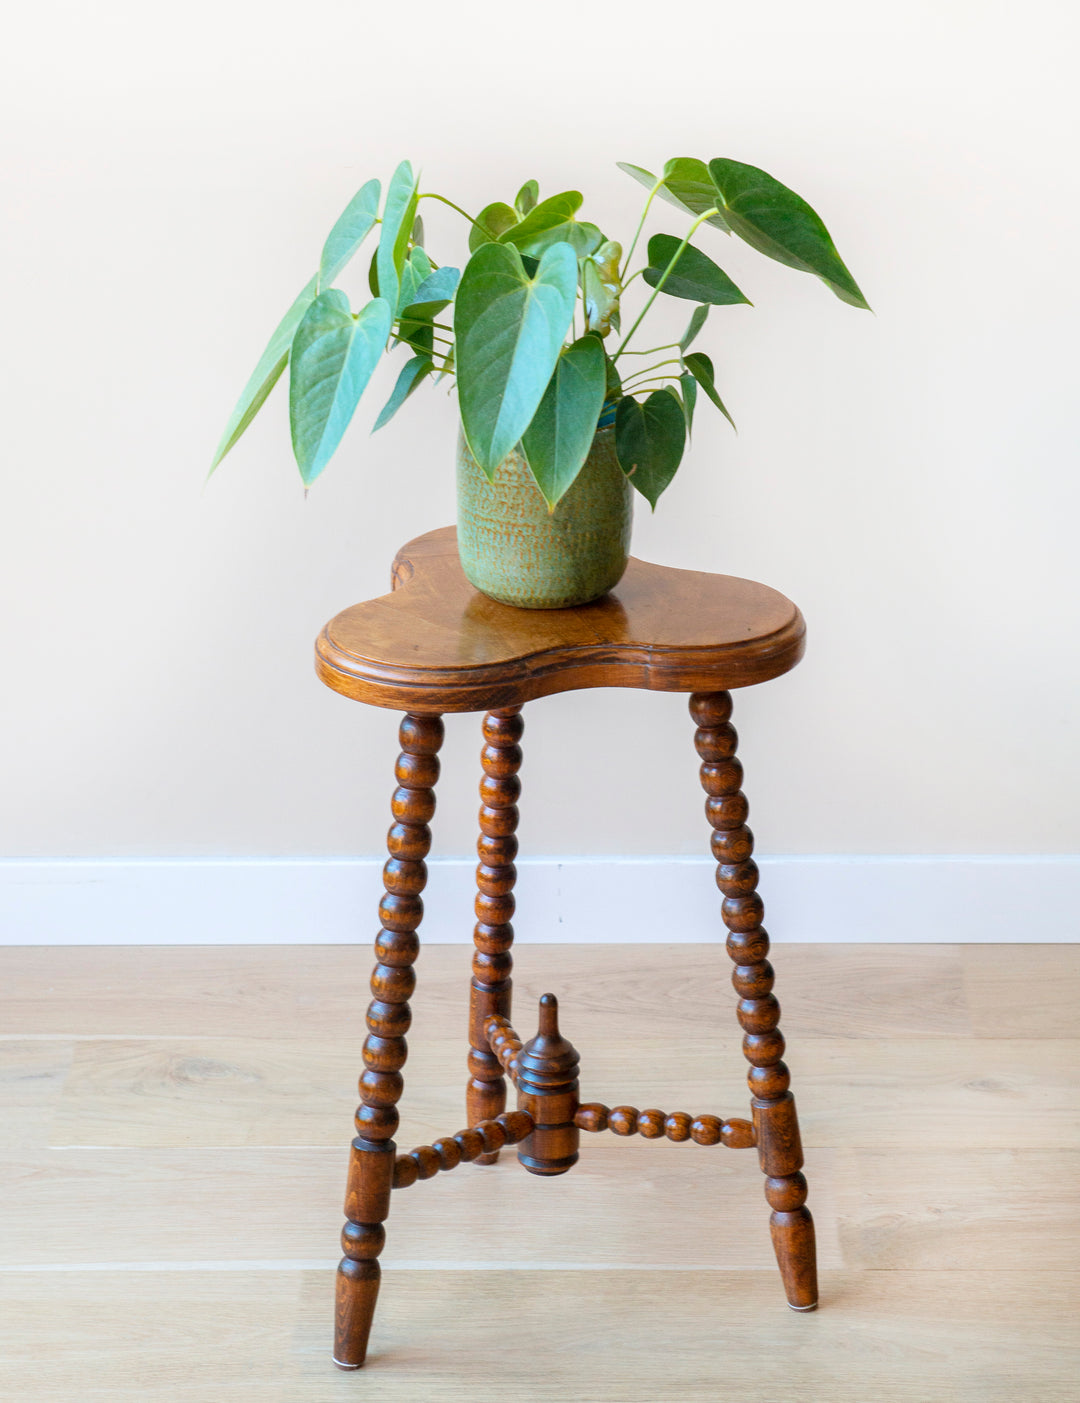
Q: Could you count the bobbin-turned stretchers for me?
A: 3